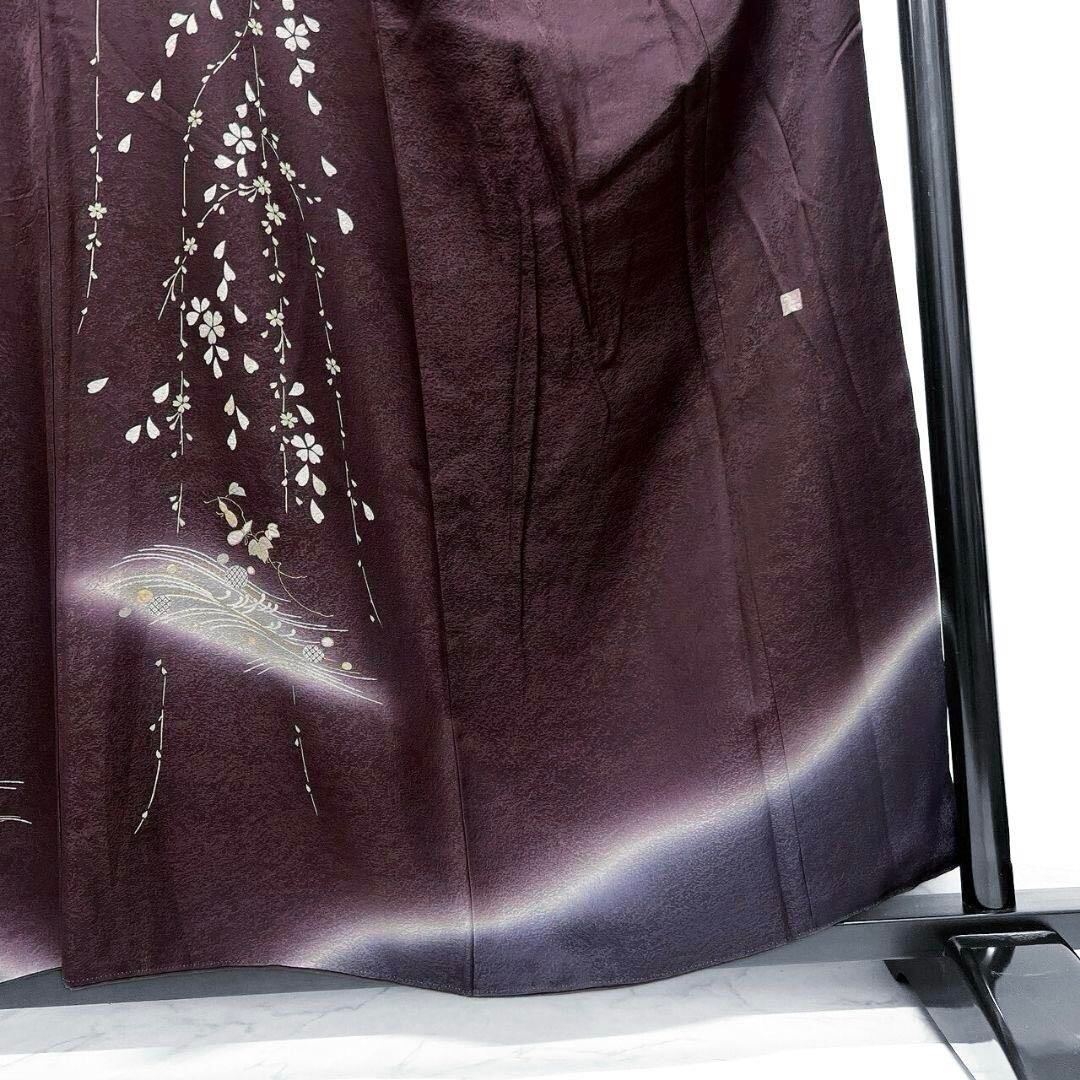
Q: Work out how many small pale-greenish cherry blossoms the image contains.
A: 11